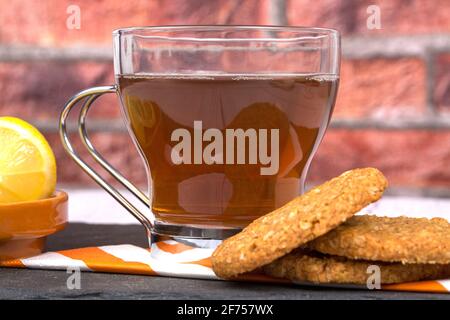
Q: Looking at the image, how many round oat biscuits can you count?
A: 3